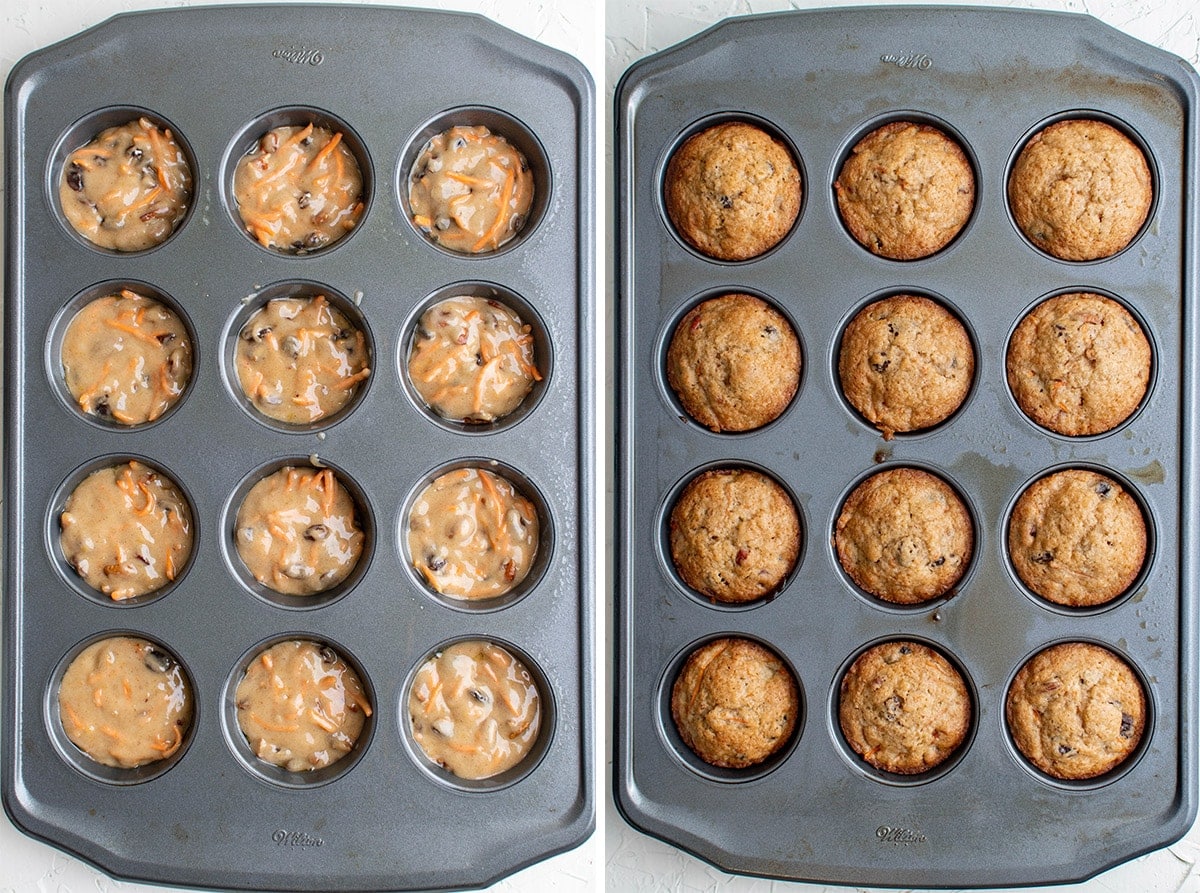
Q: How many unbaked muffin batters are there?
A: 12